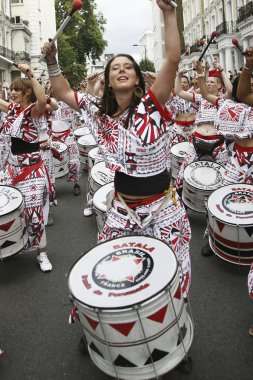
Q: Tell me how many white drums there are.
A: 11